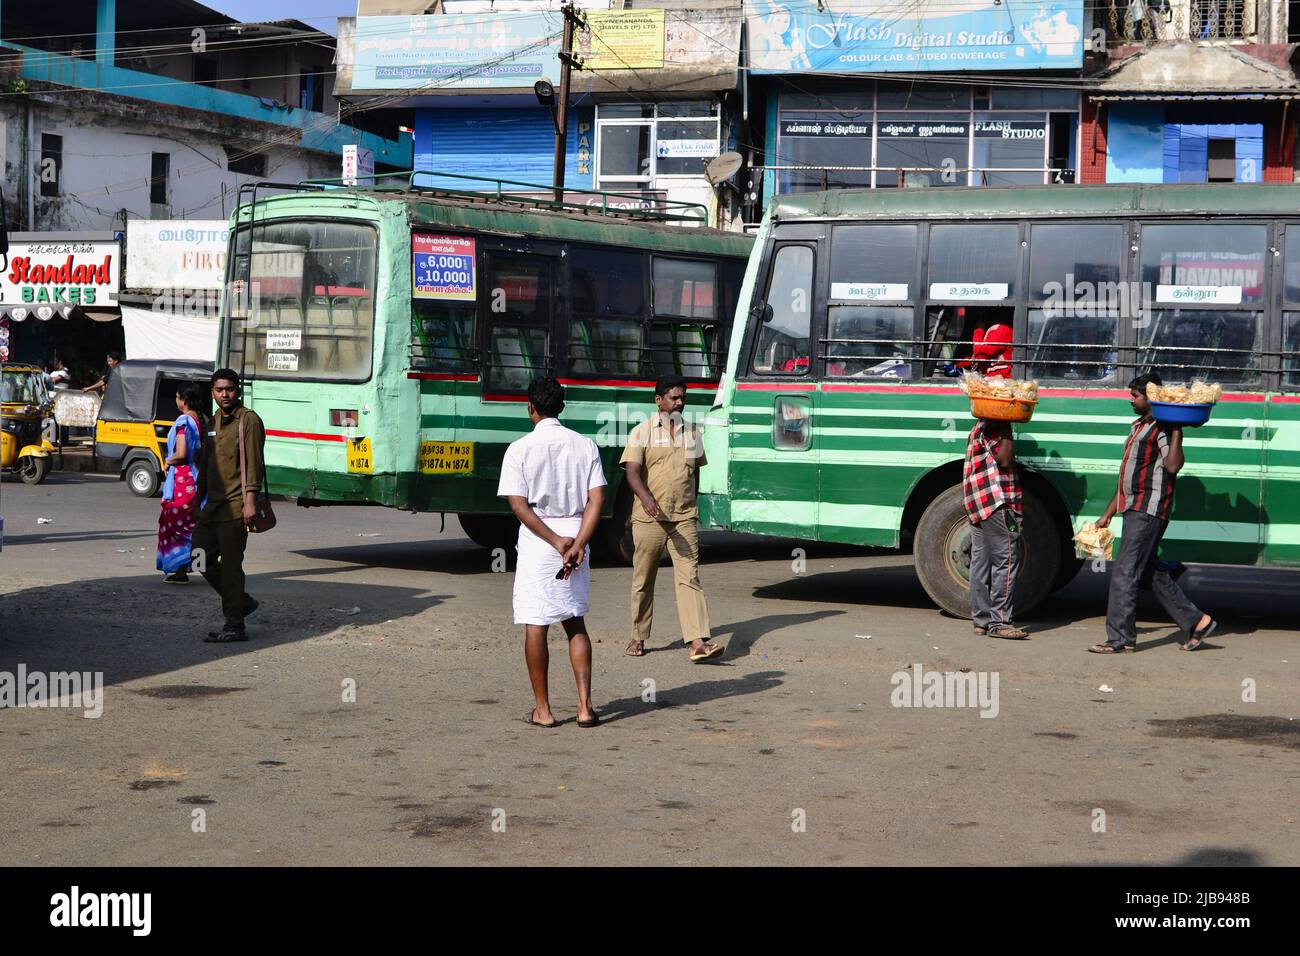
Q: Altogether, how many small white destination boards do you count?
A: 3